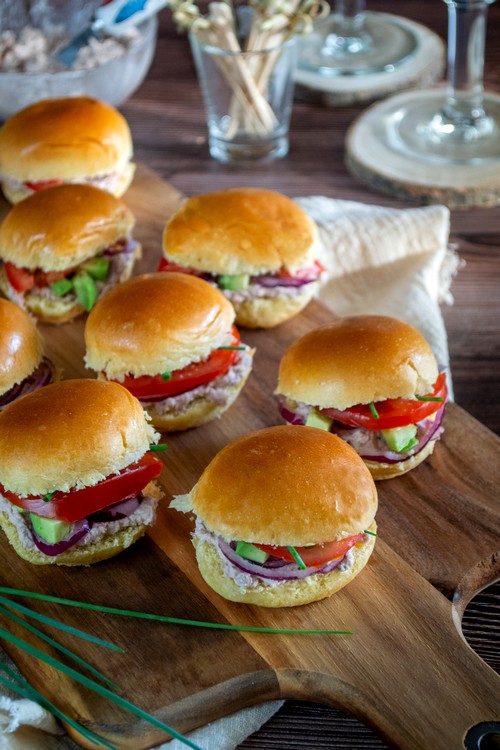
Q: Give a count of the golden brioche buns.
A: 8